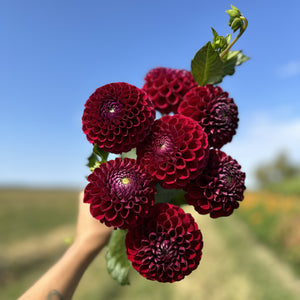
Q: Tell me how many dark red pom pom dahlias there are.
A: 7